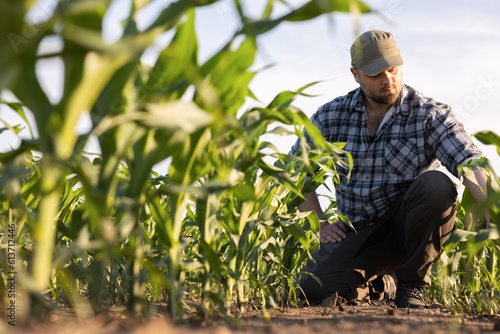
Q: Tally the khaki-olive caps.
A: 1